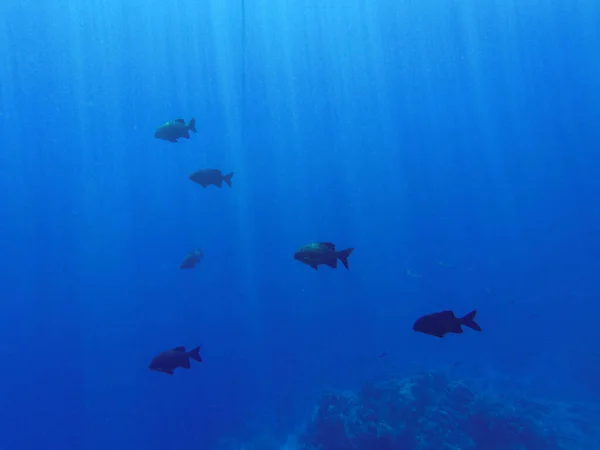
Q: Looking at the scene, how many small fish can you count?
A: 6